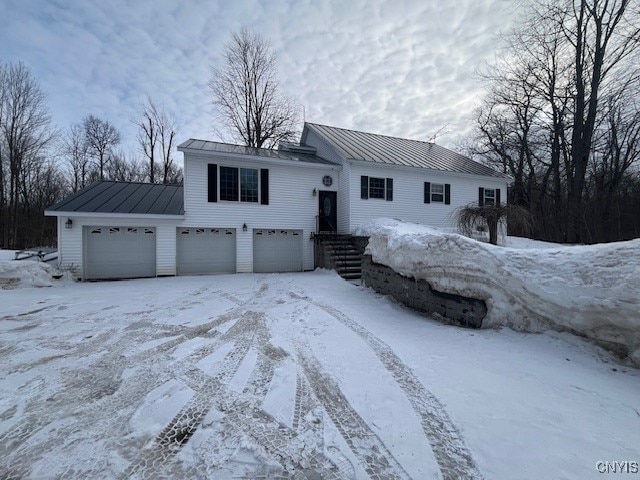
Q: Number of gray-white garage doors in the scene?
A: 3